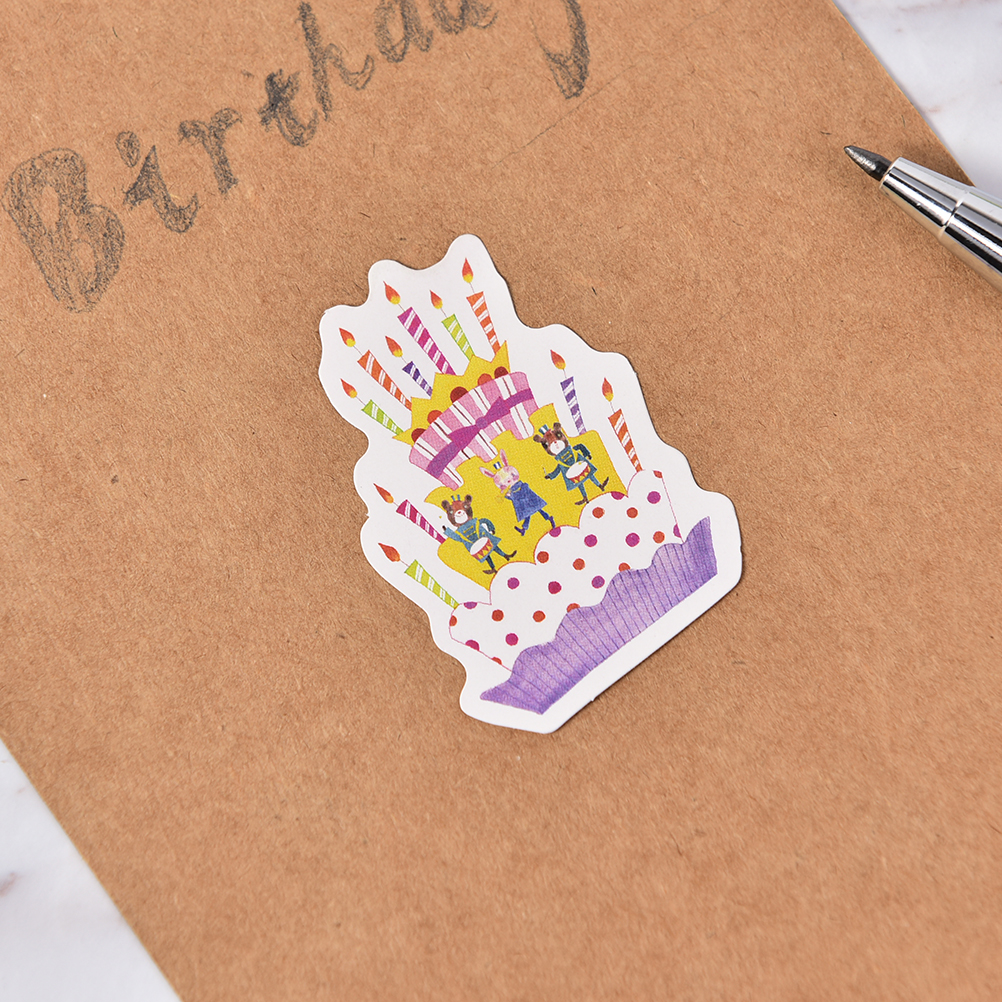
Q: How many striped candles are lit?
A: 10